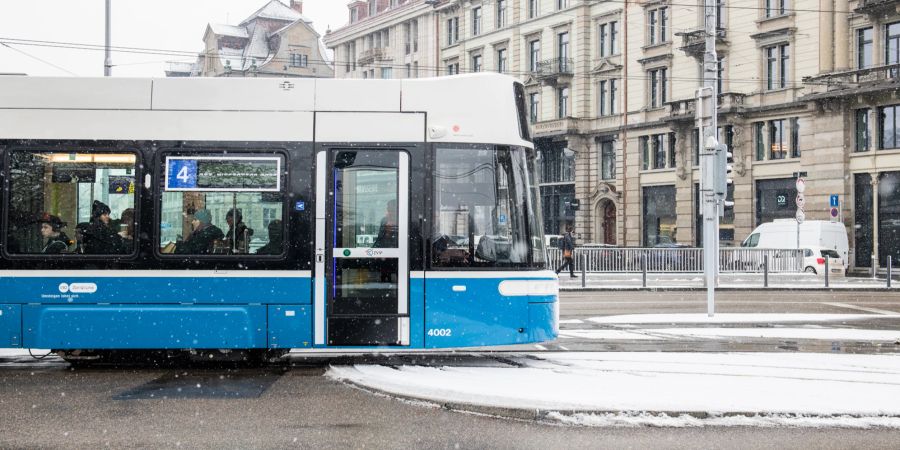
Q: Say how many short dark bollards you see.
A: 5